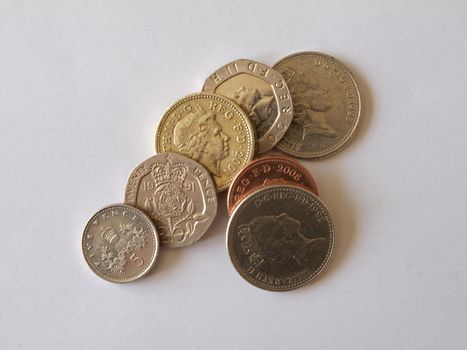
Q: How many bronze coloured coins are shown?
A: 1